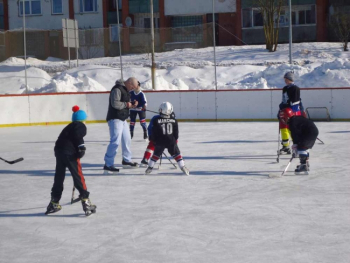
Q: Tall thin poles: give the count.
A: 5